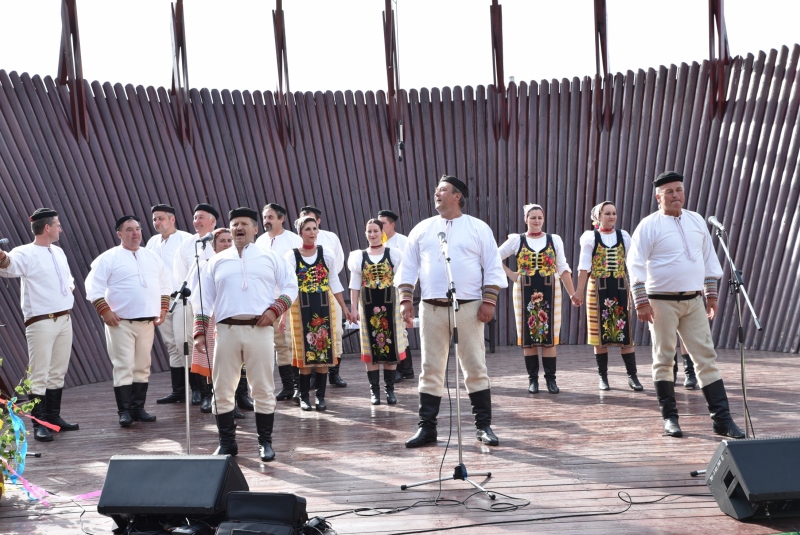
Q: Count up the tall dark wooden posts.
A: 7